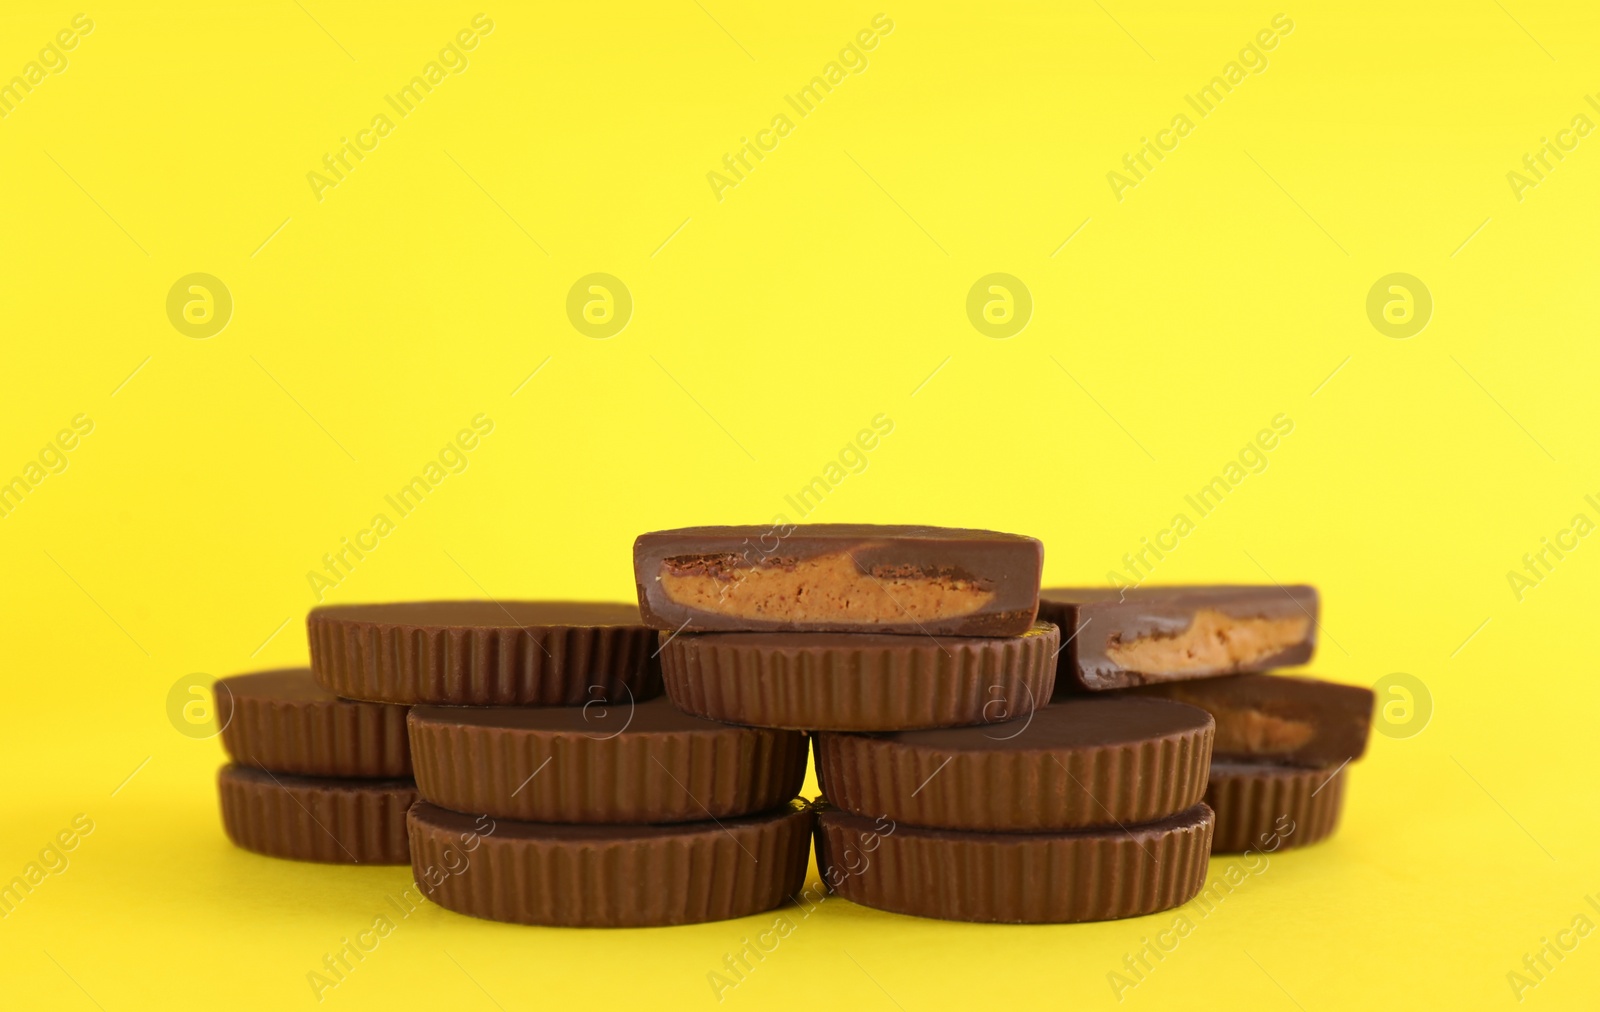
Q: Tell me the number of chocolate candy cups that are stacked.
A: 12